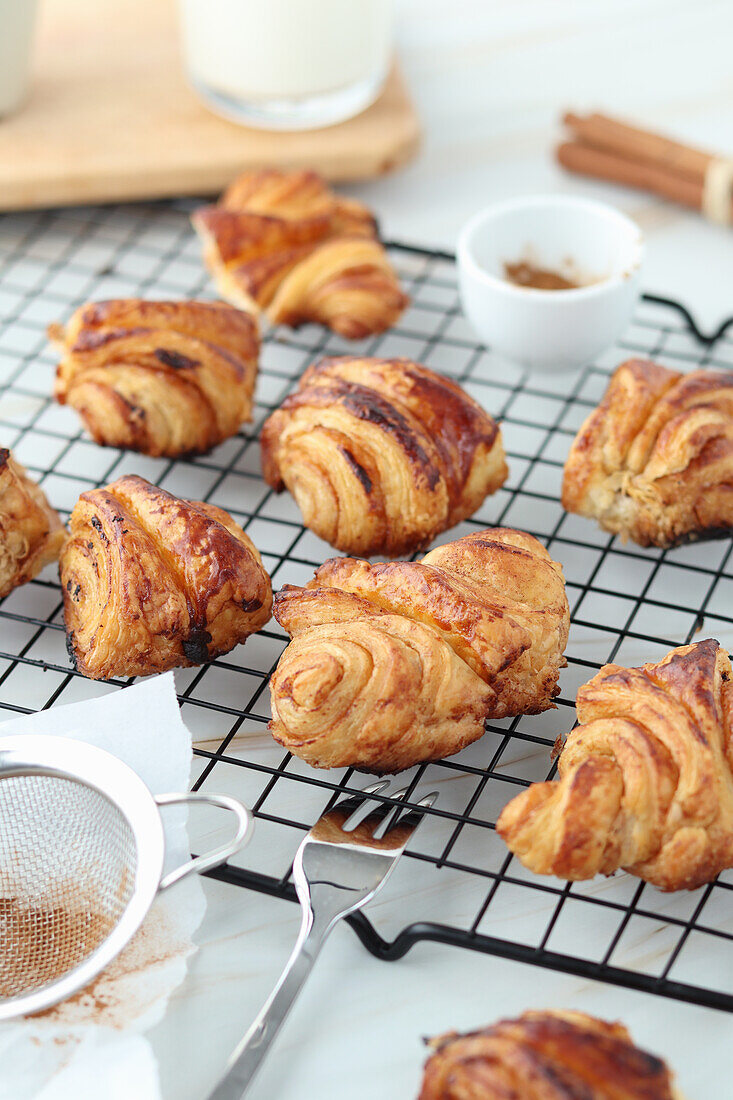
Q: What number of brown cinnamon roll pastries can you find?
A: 9